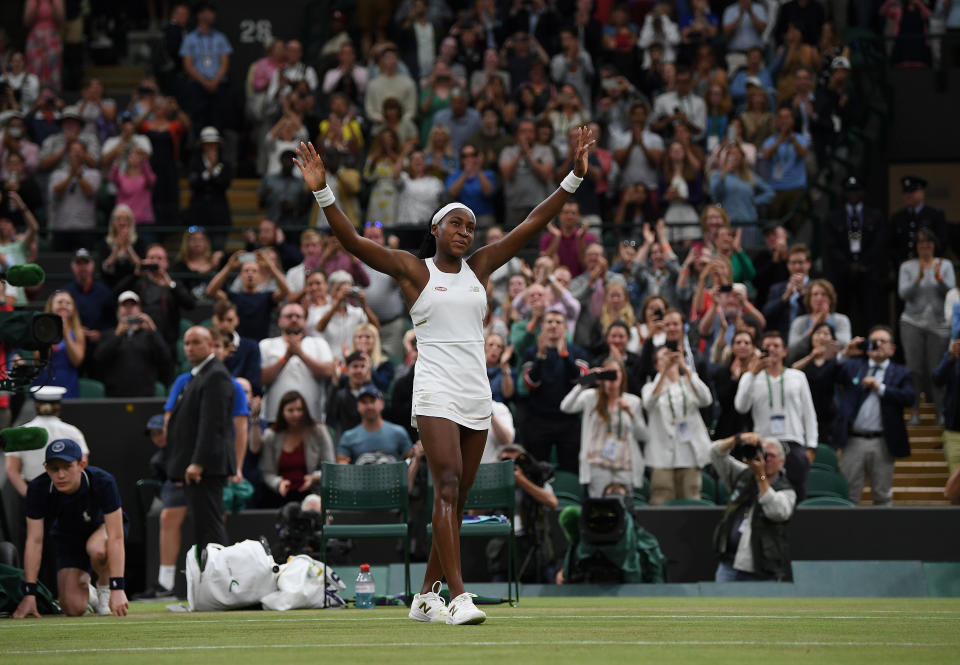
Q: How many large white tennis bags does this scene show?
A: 2